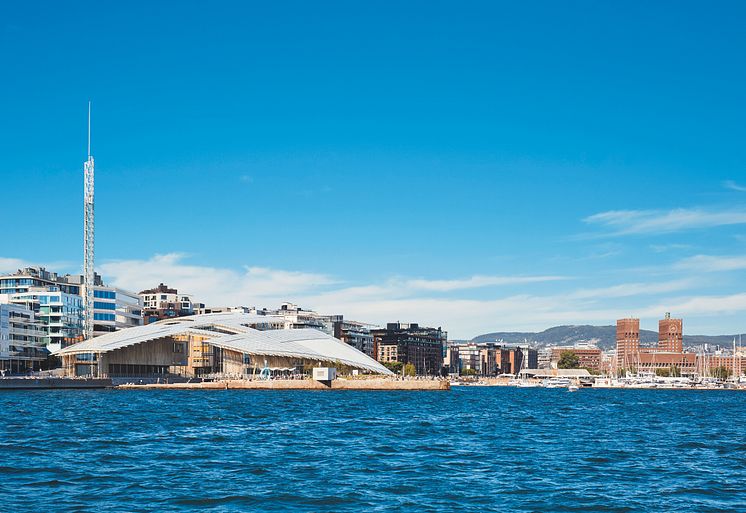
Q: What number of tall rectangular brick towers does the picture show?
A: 2